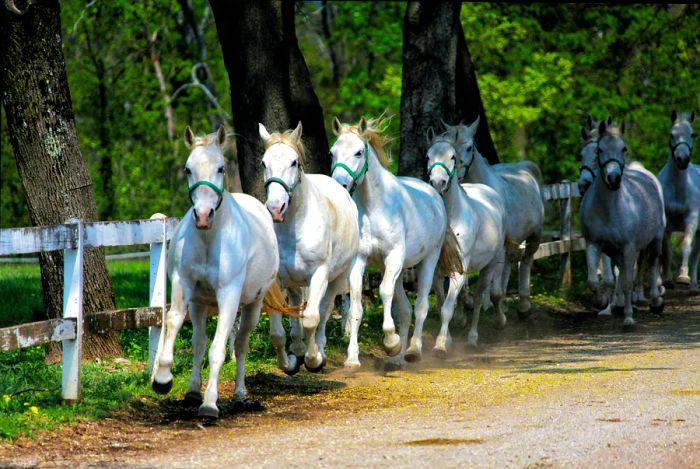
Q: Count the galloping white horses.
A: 8